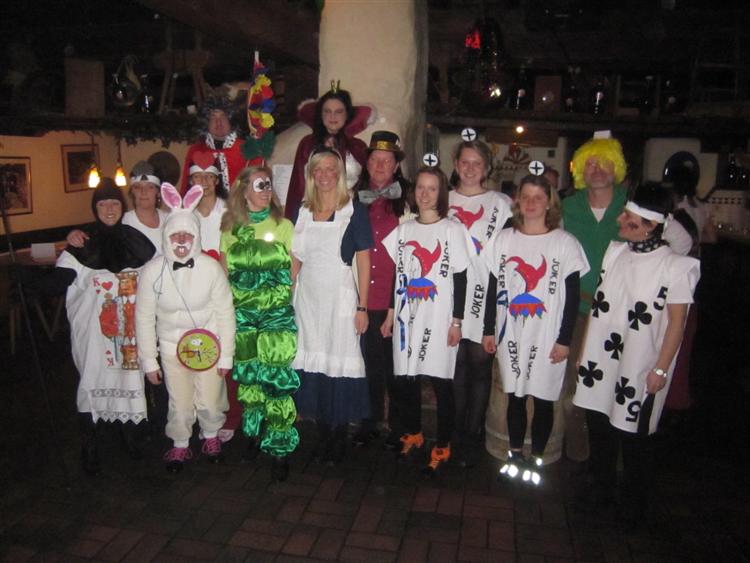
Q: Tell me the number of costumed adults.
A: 14